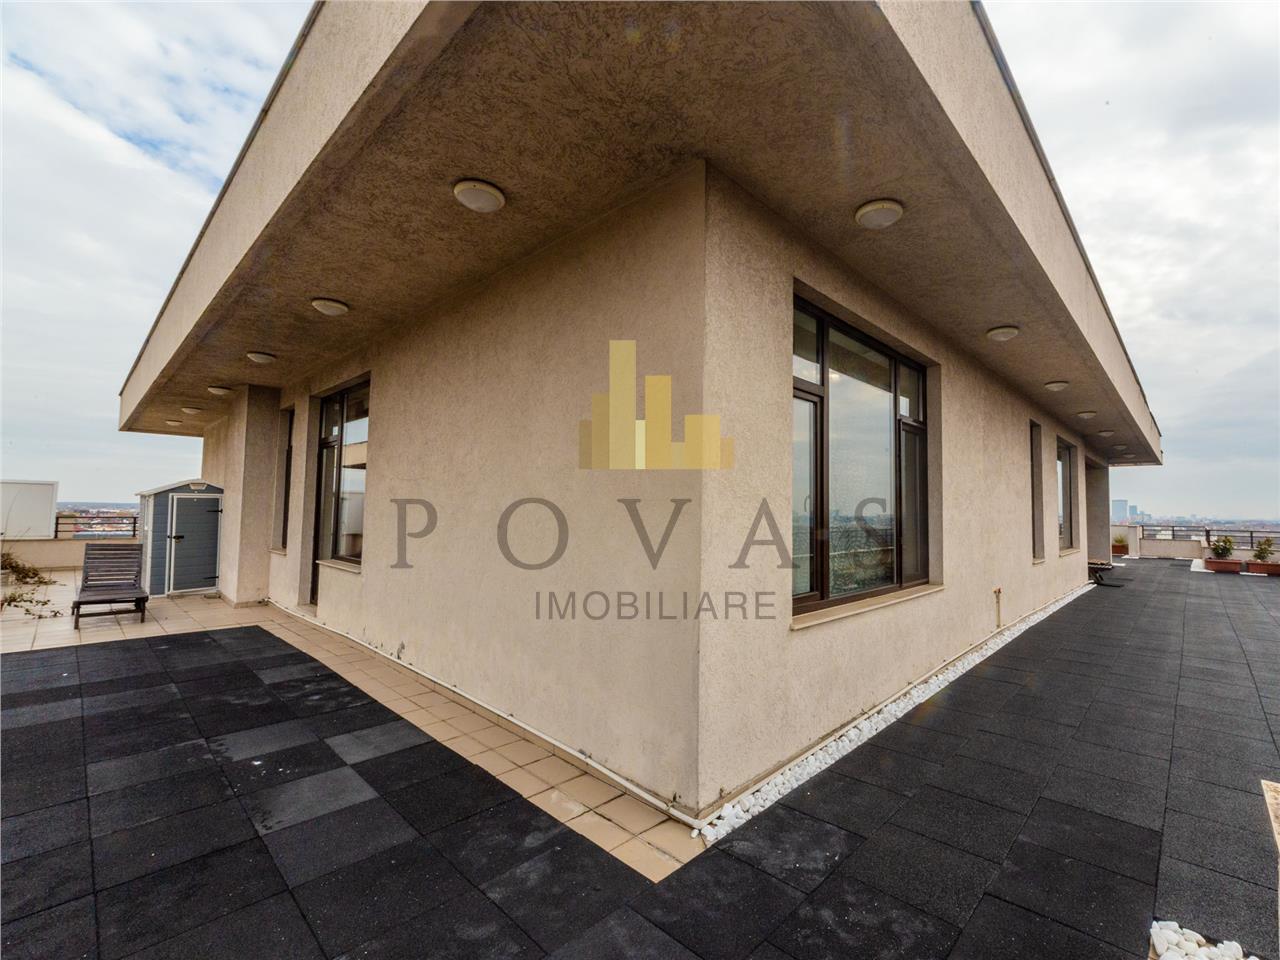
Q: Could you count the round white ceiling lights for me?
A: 13